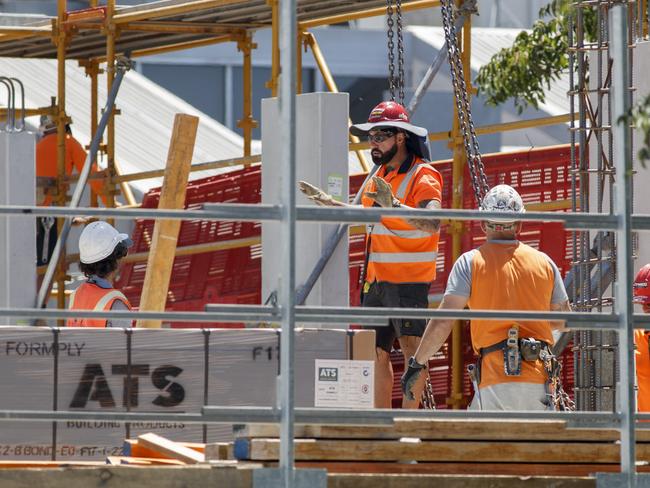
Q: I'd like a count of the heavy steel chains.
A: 4